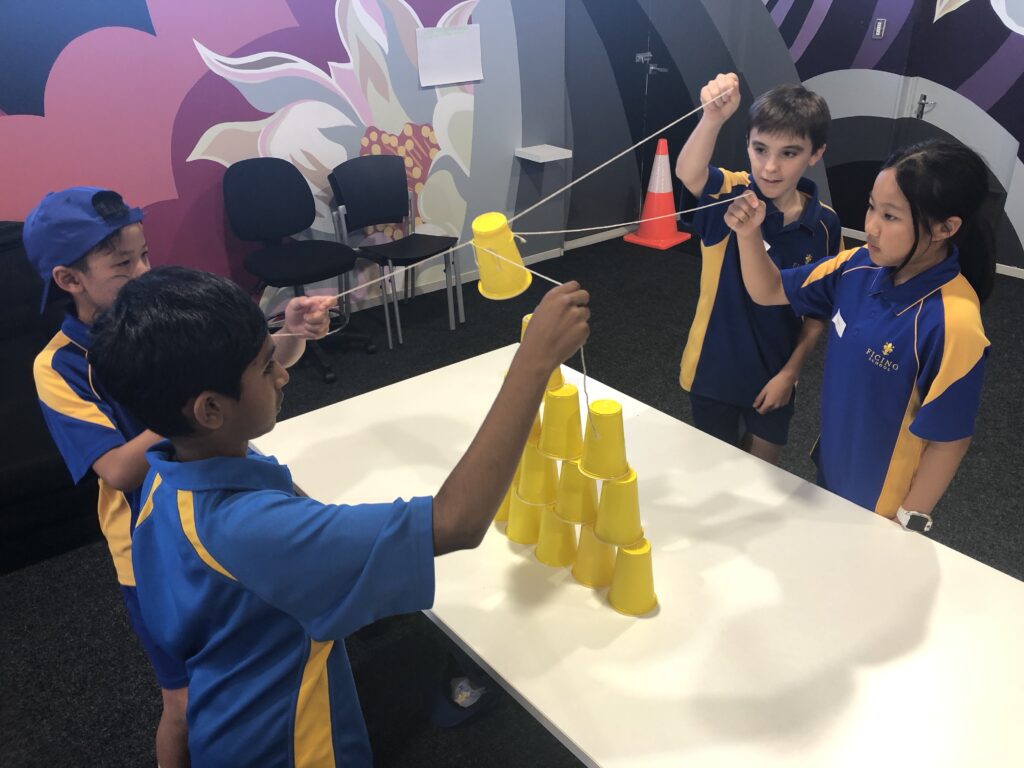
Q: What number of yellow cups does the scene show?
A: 14